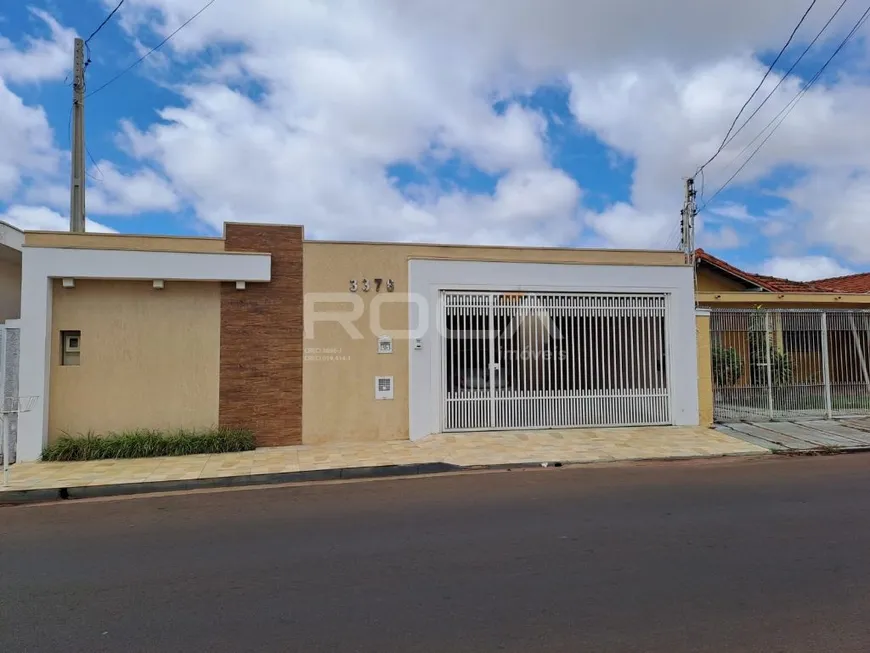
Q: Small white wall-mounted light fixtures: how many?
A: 3